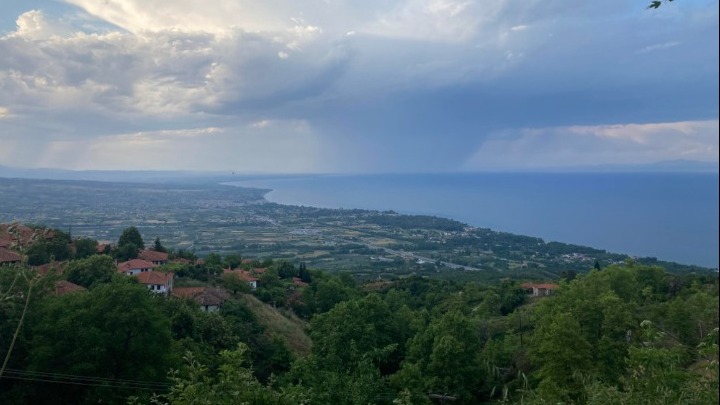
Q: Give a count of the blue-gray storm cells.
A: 1